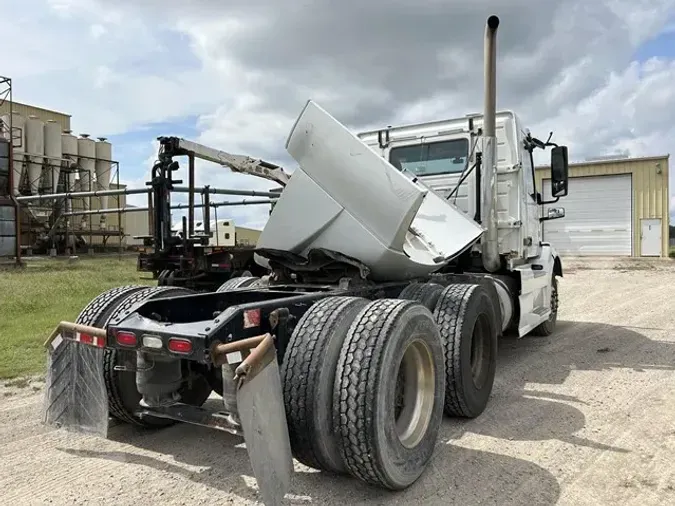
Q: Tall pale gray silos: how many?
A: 6